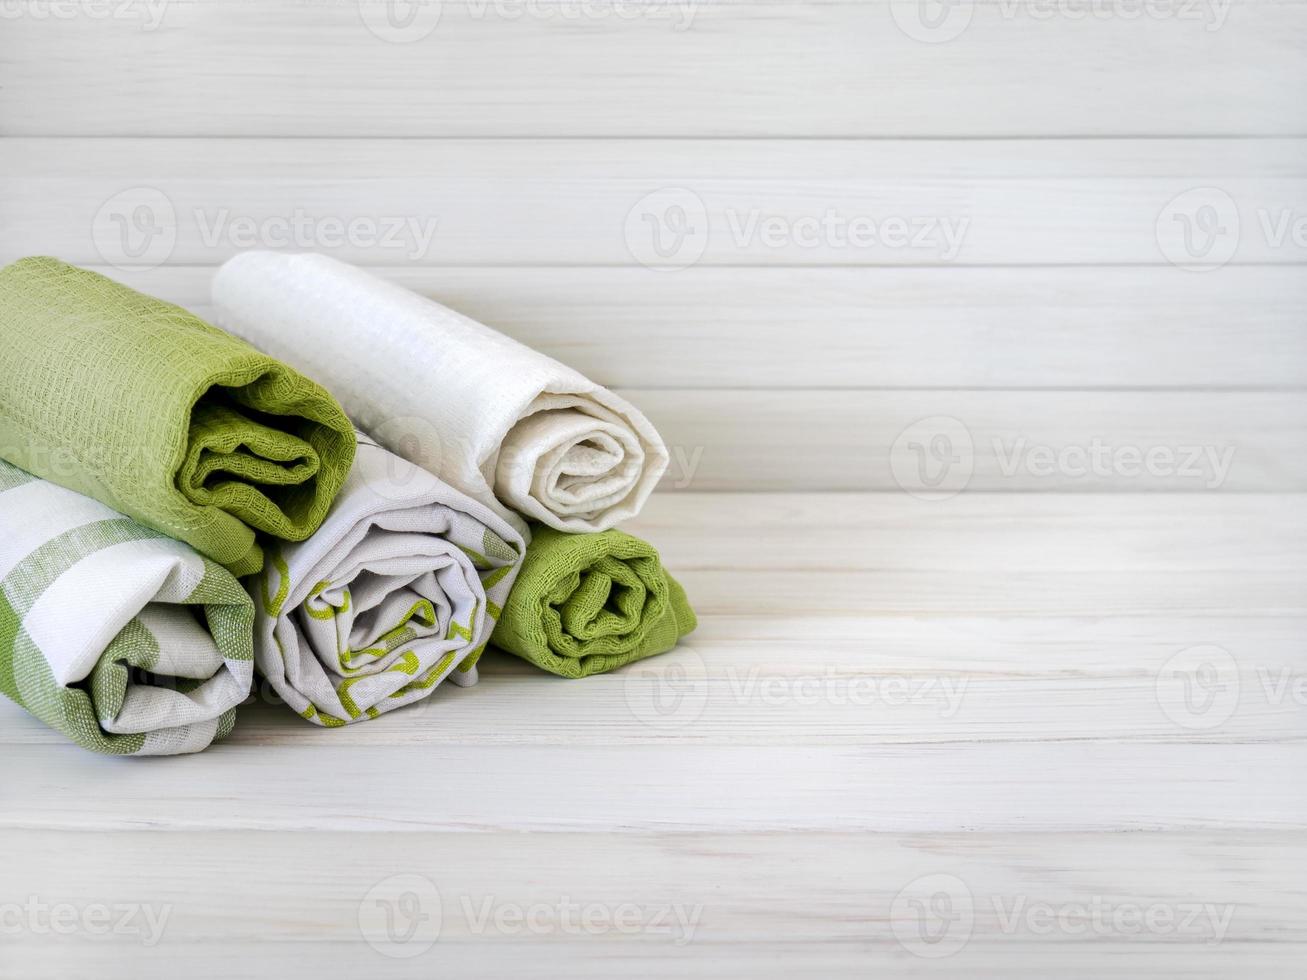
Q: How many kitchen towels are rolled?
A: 5